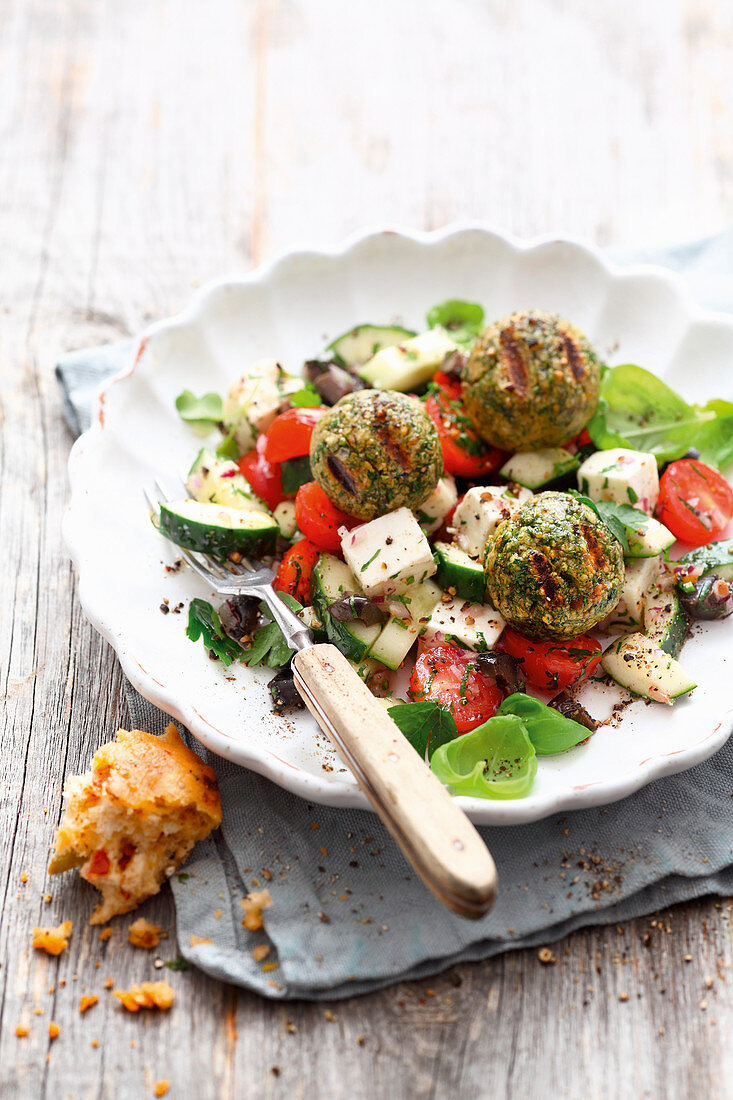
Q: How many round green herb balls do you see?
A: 3